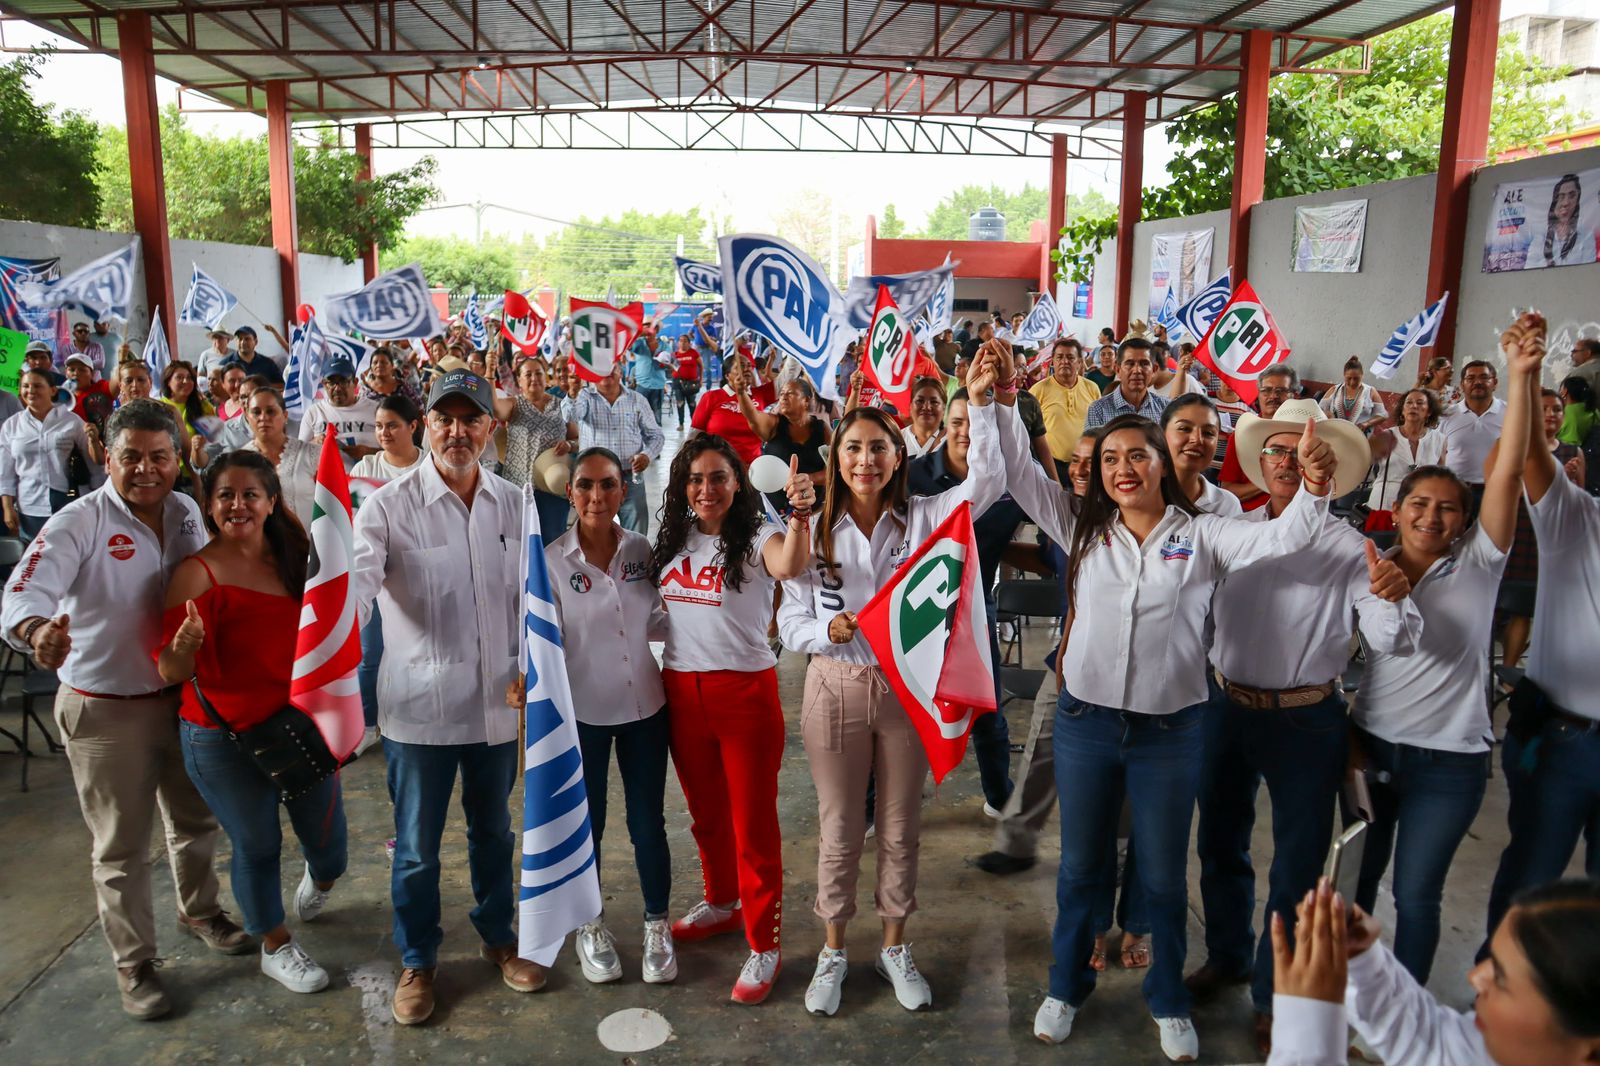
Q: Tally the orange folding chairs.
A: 0